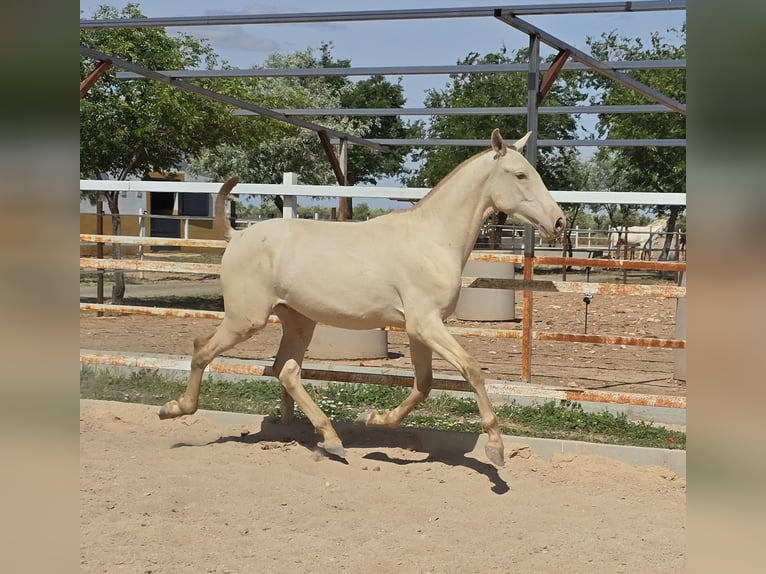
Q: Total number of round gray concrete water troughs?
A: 2